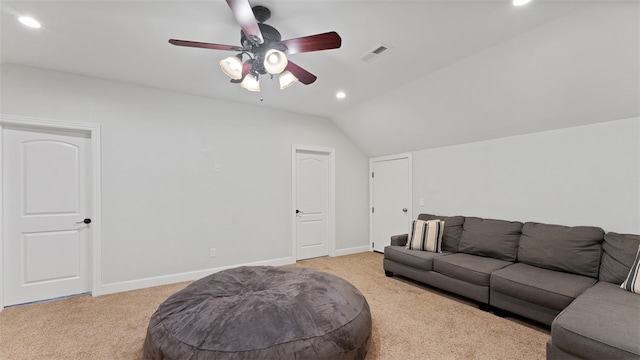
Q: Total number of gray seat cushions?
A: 4